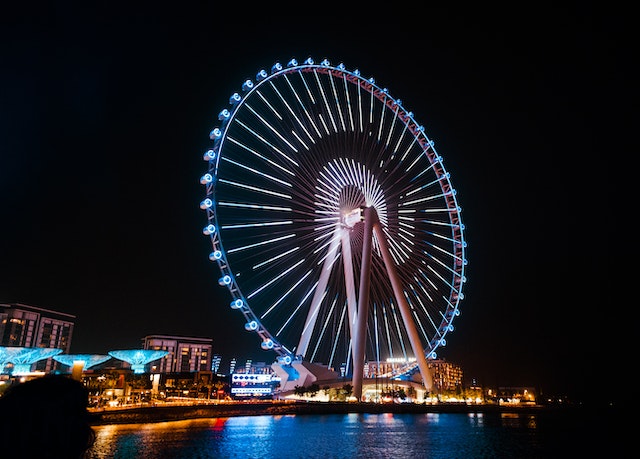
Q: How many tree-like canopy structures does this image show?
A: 3